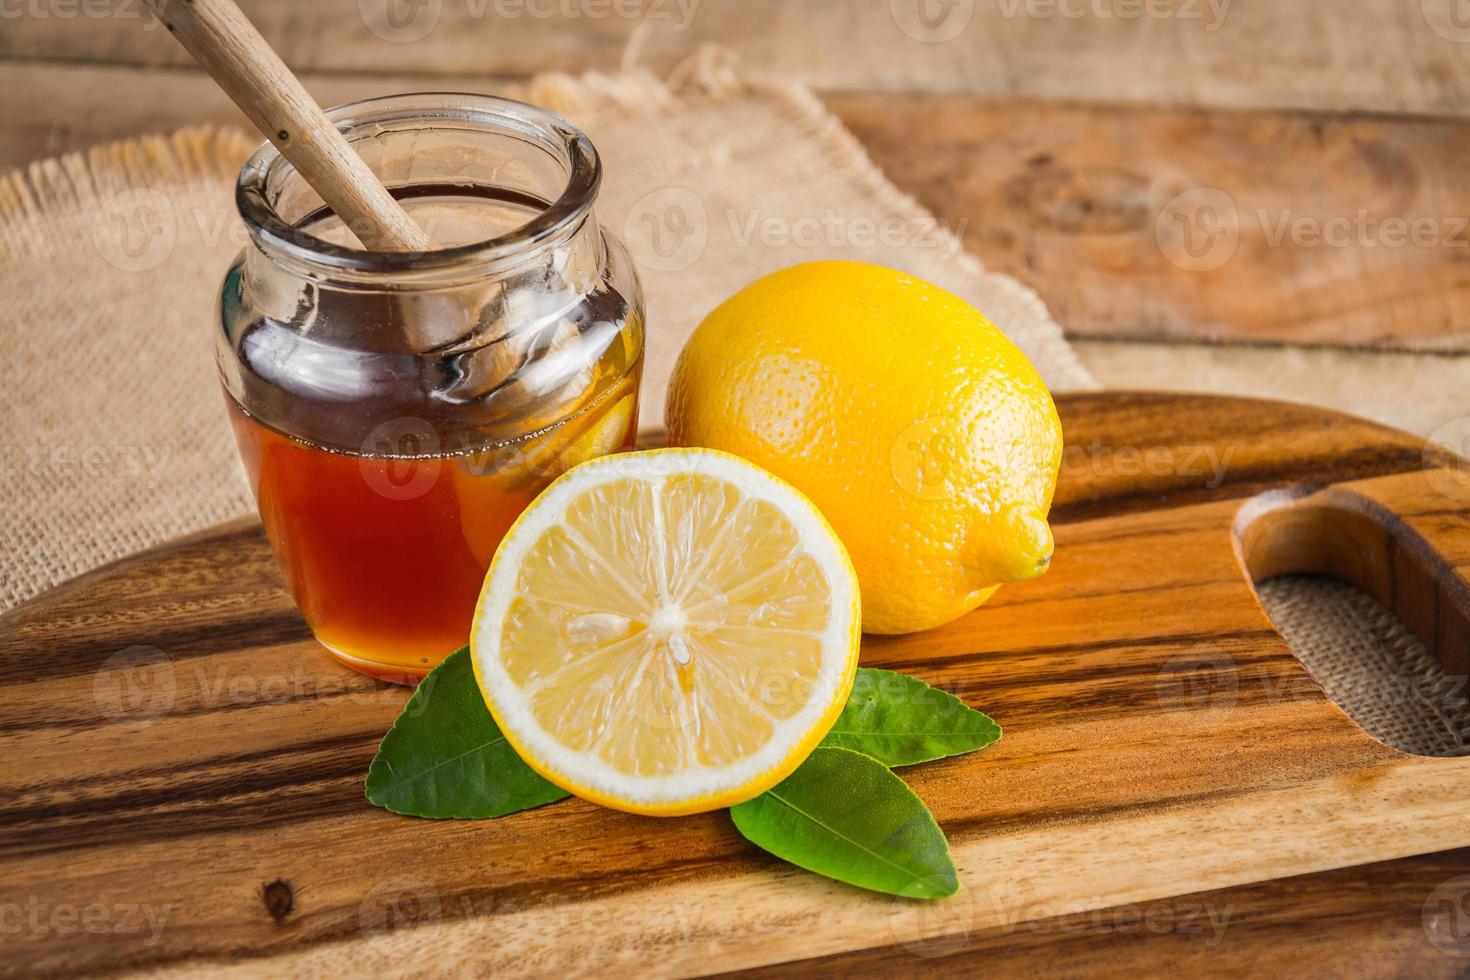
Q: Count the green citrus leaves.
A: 3